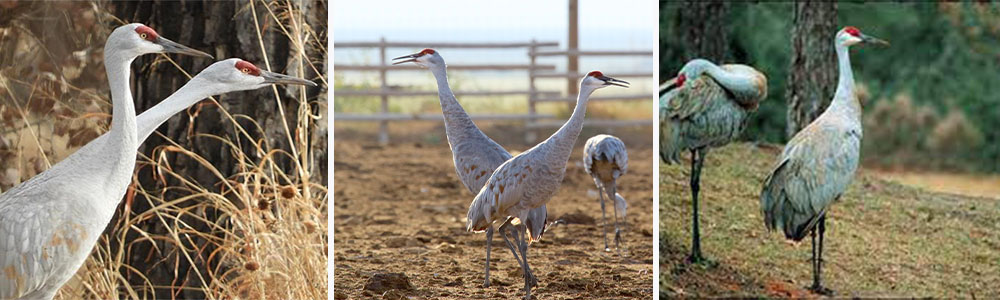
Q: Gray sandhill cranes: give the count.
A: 7